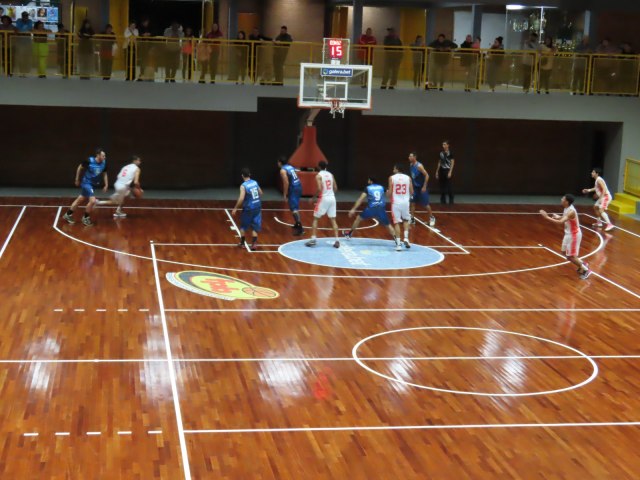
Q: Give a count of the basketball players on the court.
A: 10